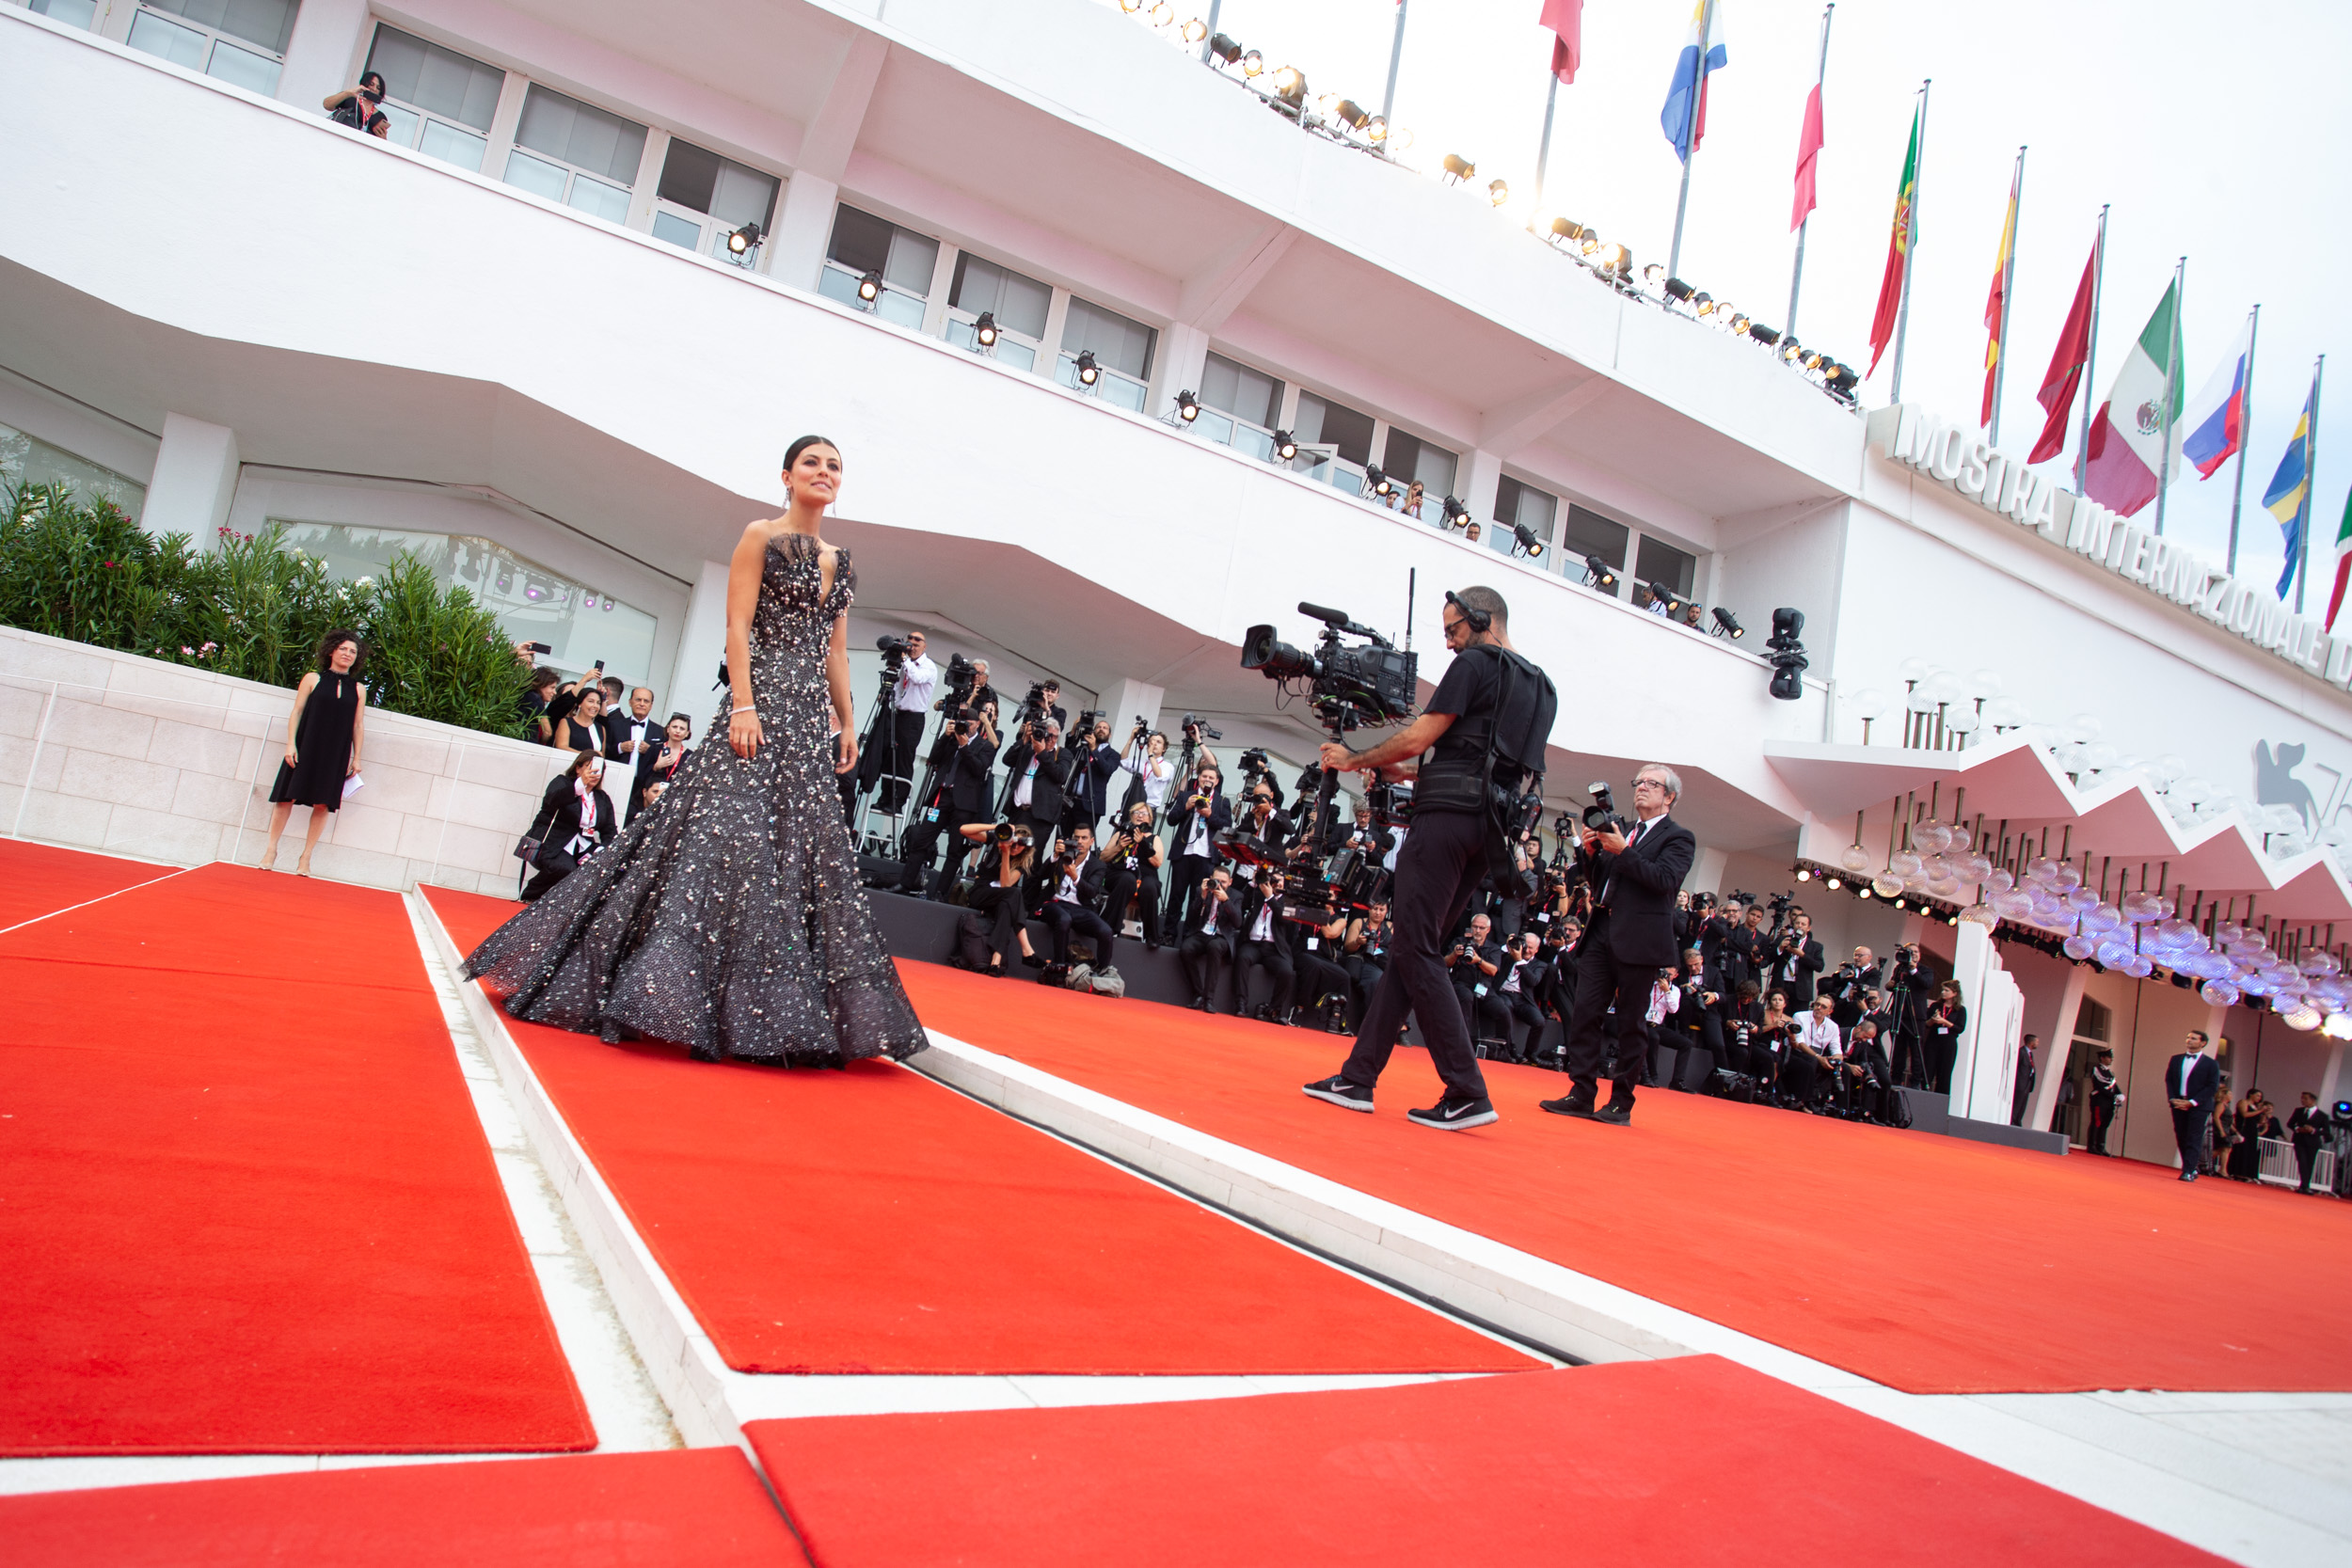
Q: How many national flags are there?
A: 10